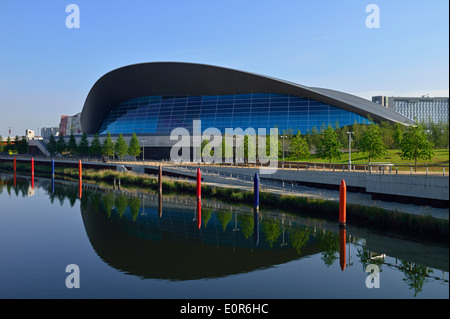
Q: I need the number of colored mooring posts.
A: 8